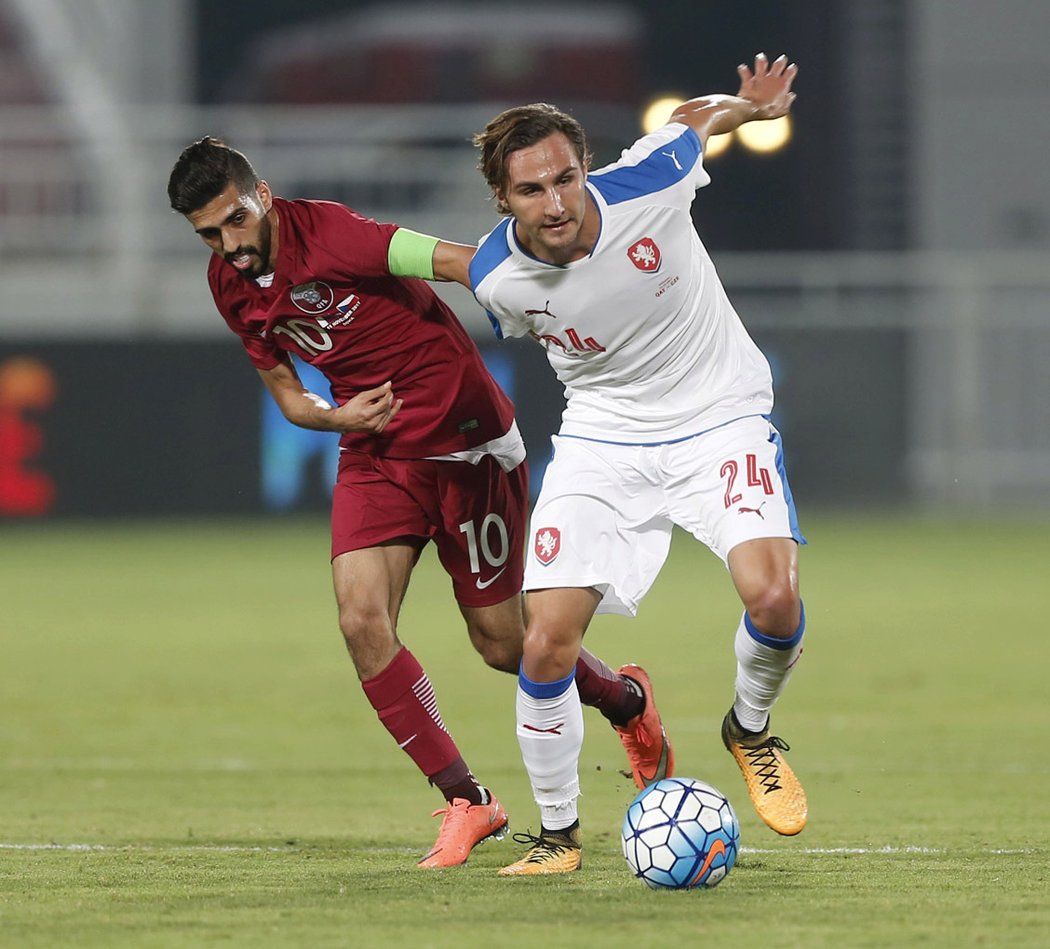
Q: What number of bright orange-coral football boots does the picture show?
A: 2